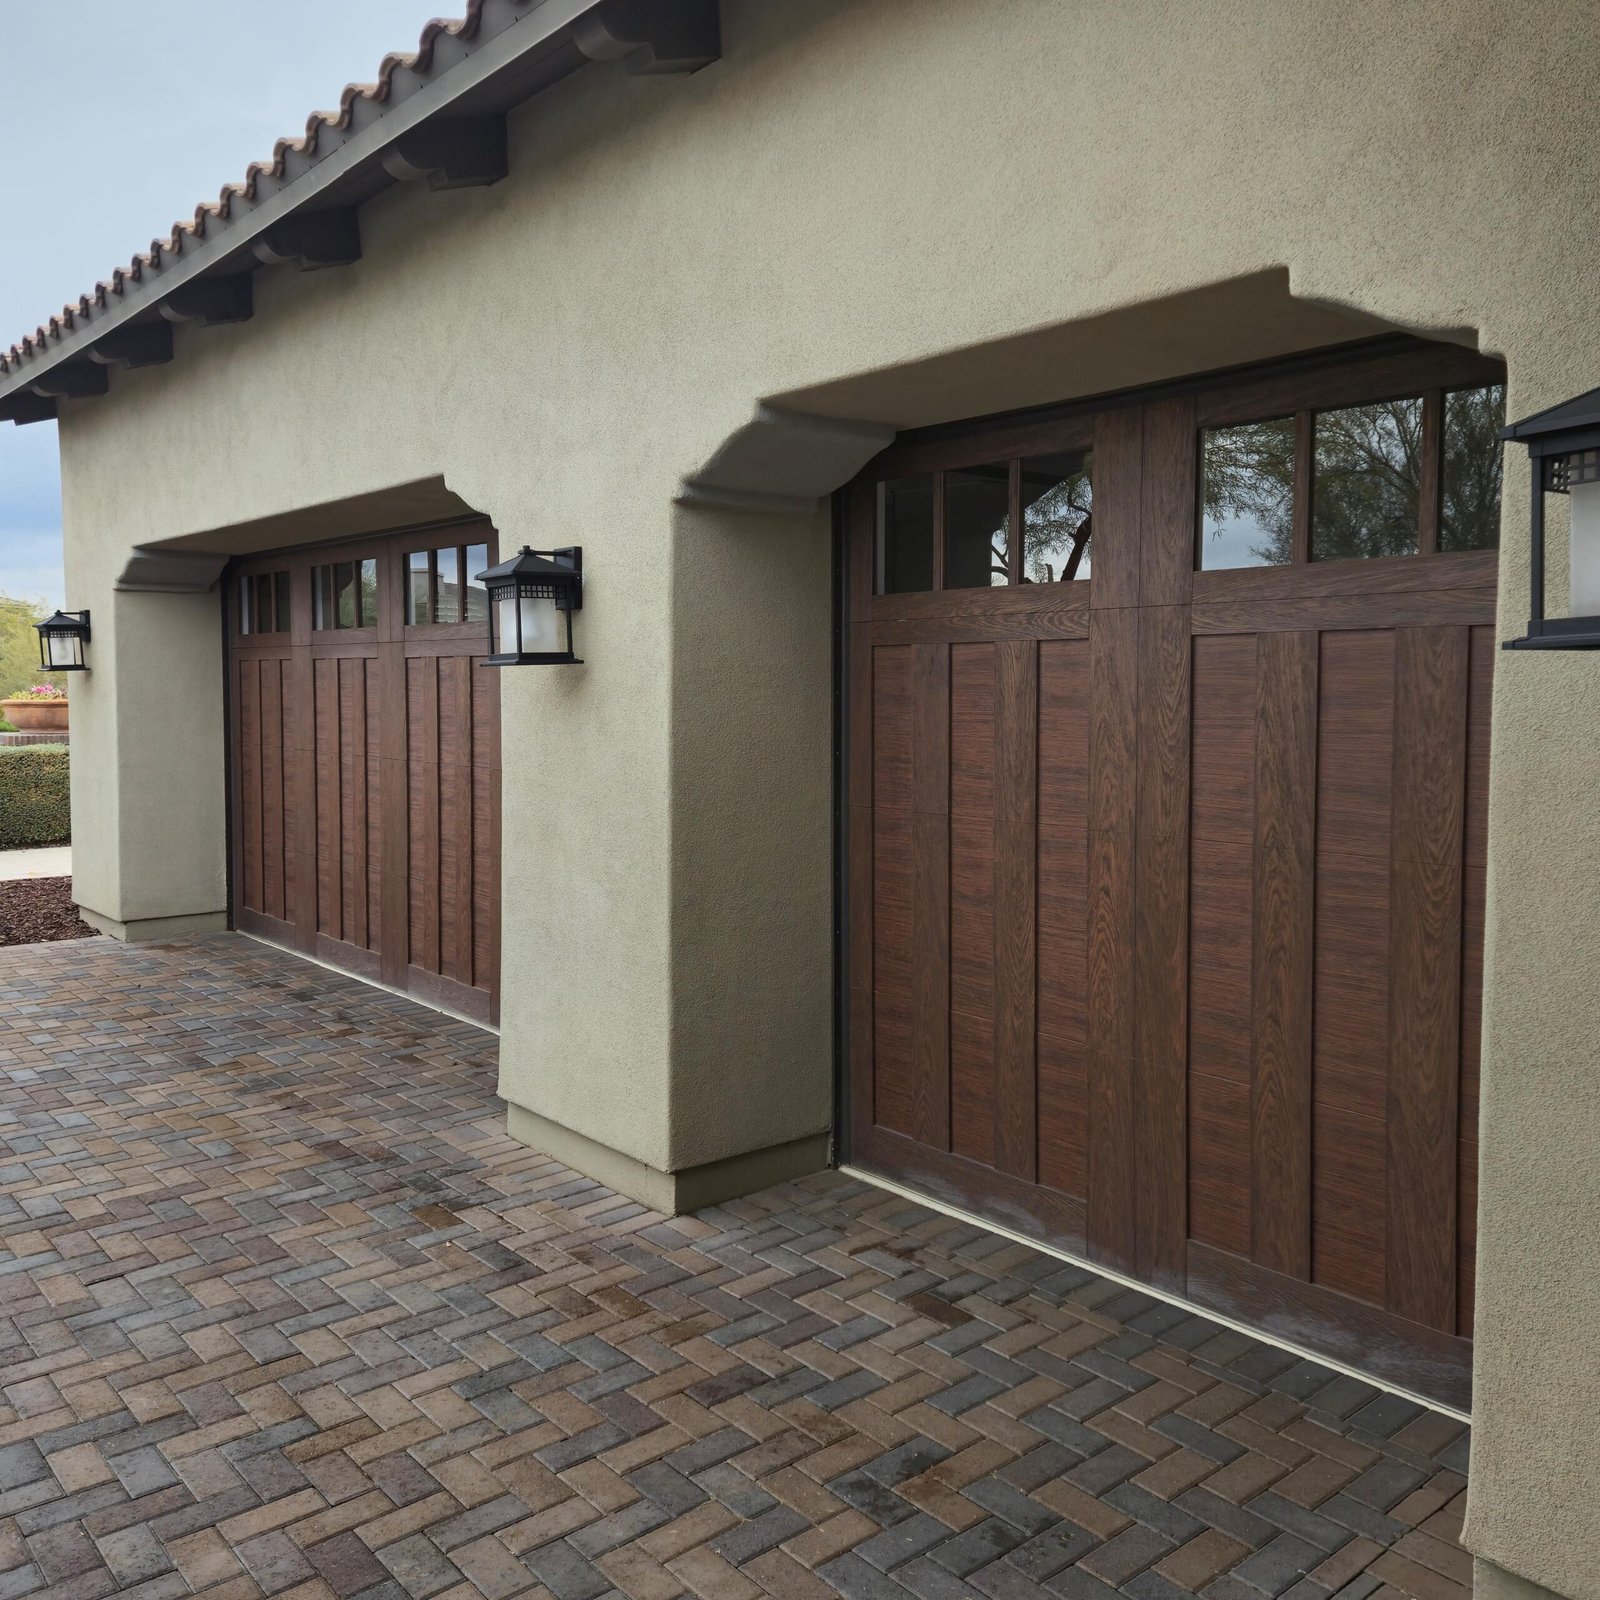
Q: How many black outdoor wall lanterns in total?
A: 3